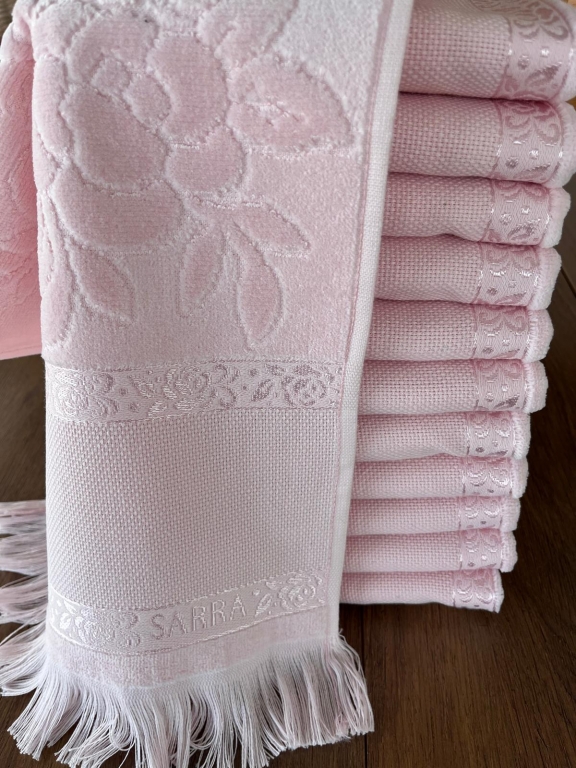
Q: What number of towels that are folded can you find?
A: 11